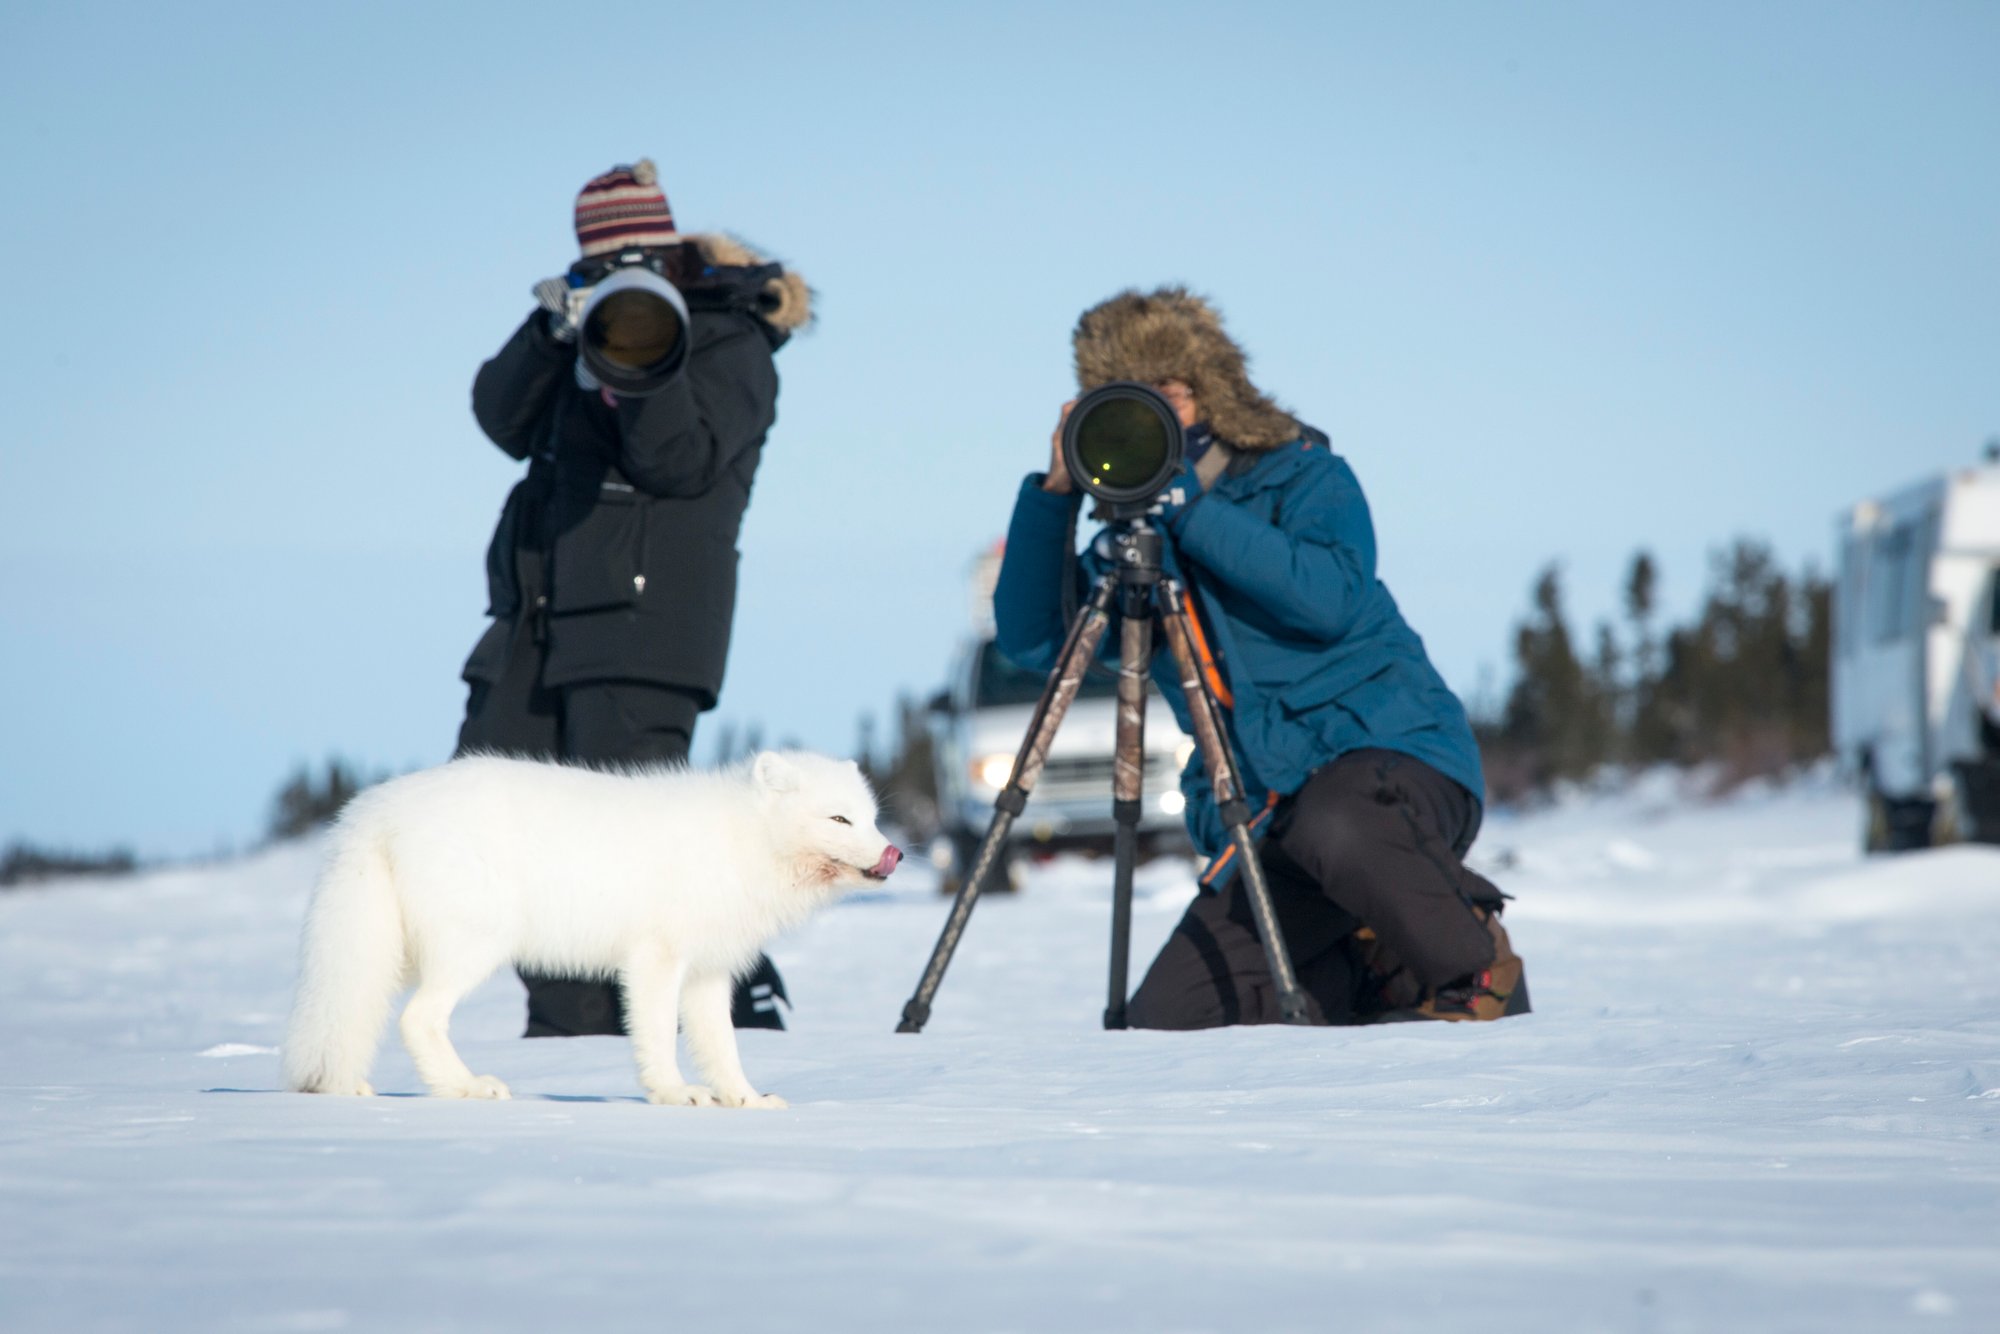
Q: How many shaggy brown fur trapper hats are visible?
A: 1